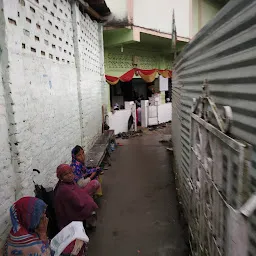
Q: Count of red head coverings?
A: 2